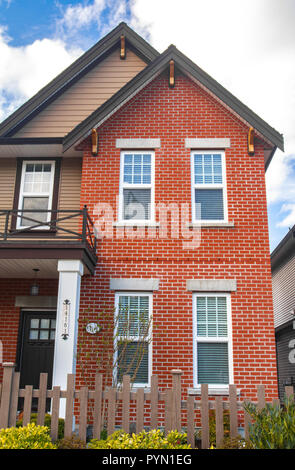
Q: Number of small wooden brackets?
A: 4